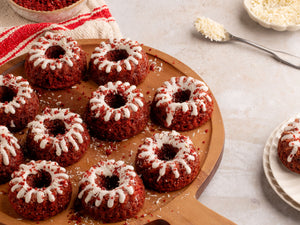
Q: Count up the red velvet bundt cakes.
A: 11